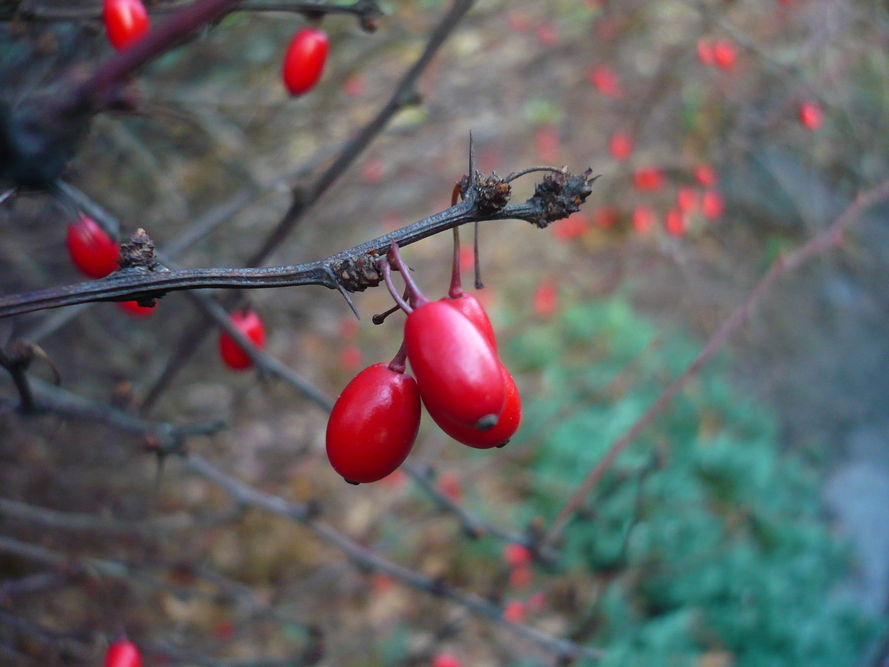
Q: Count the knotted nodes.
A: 4